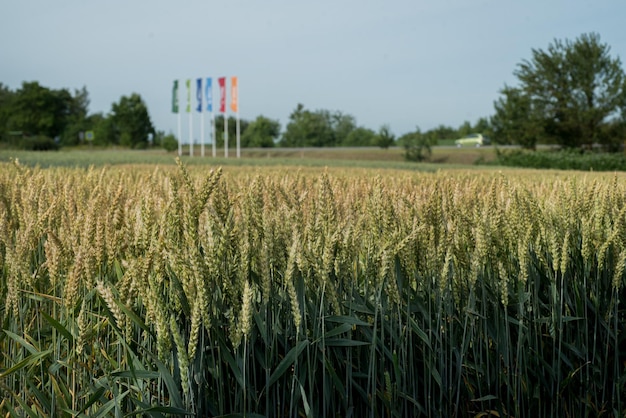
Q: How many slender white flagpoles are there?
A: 6